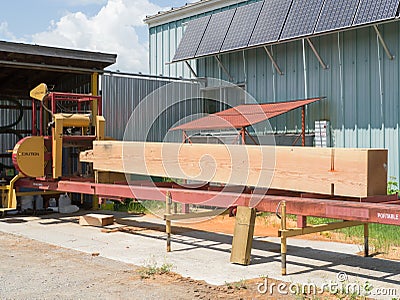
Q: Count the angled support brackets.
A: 5